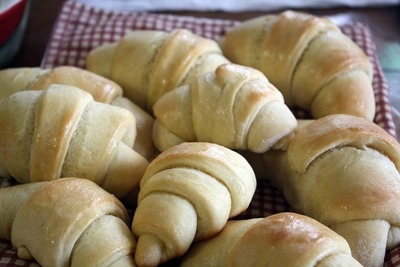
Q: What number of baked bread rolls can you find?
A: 9